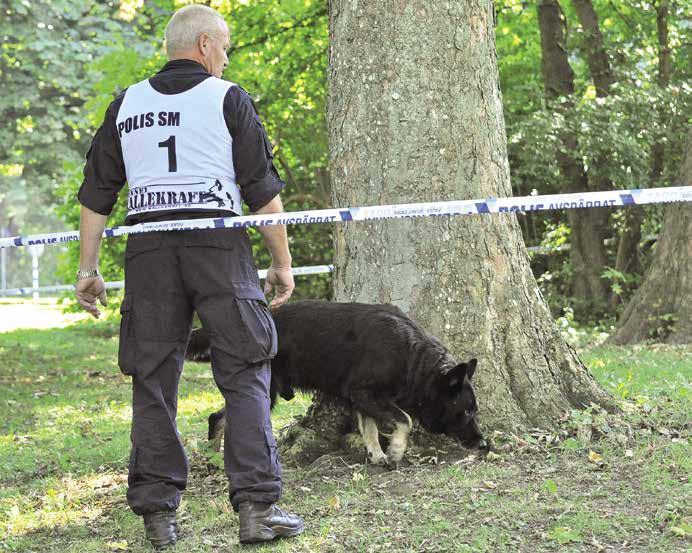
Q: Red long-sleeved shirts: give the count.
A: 0